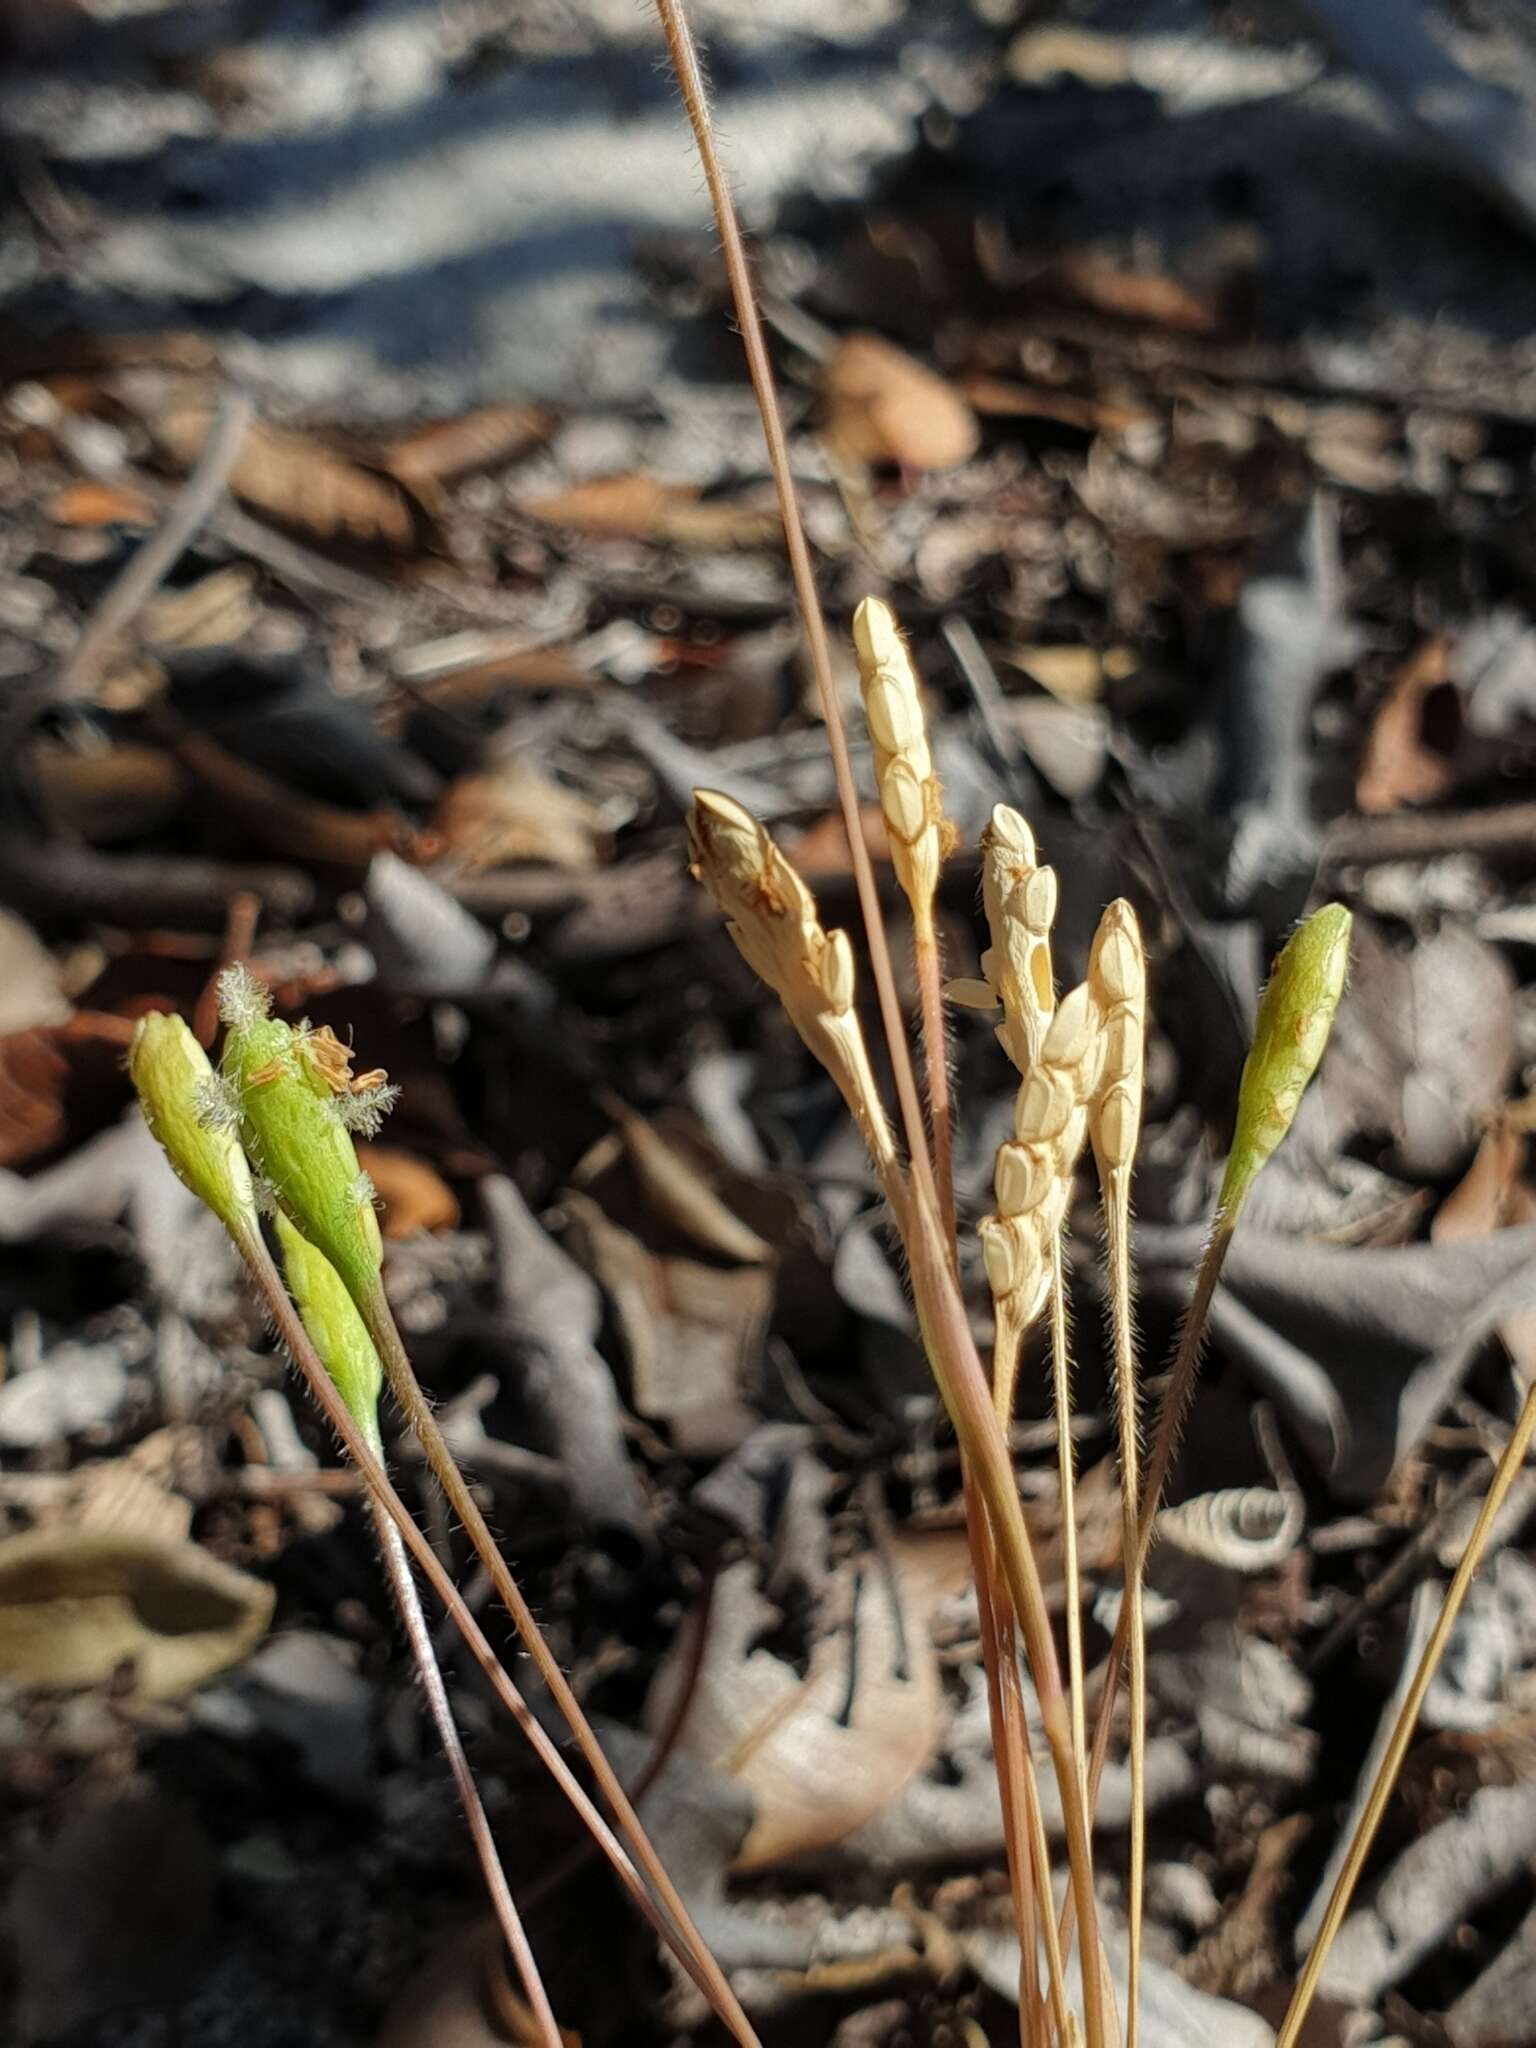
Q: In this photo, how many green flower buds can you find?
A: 4